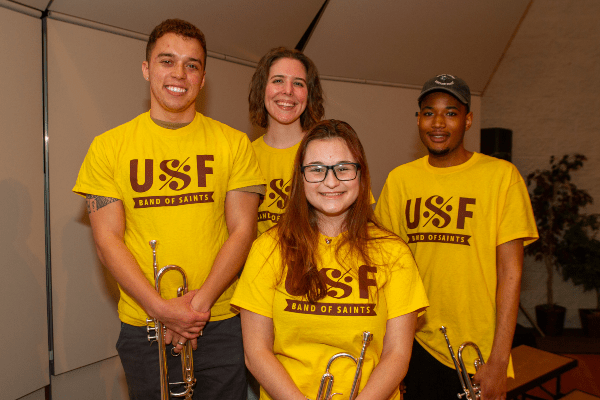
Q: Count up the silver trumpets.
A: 3